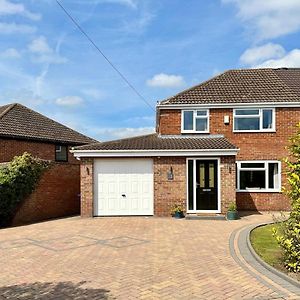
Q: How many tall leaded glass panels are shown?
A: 2